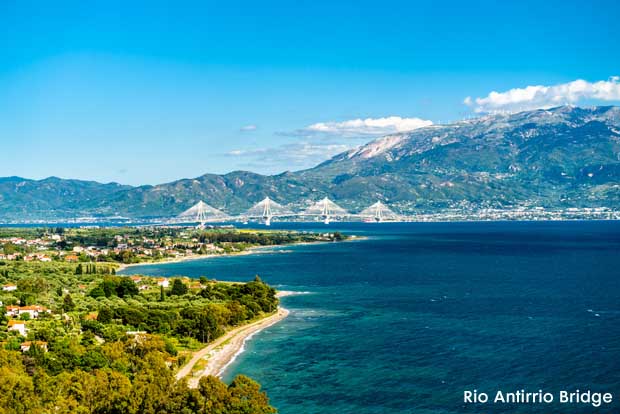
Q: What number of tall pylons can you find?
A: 4